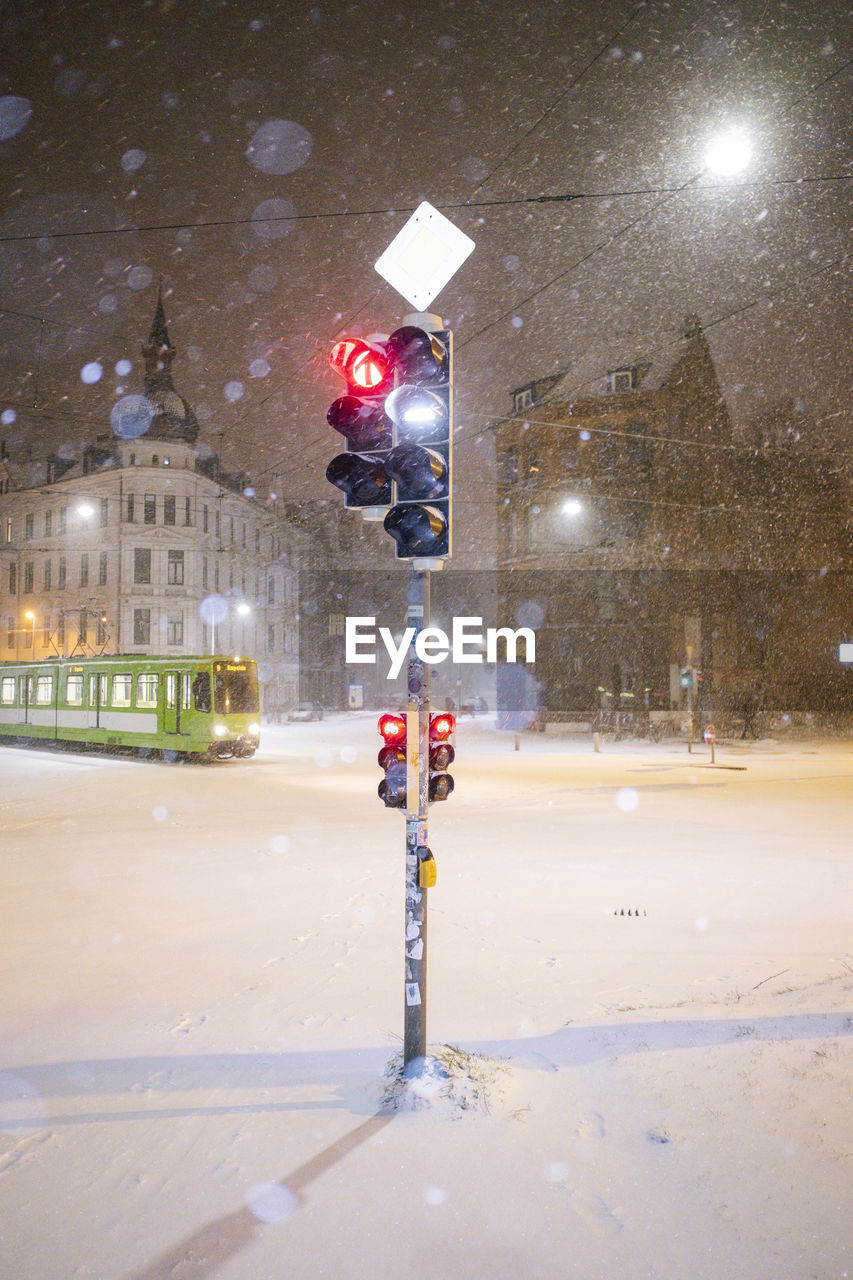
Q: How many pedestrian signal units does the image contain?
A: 2